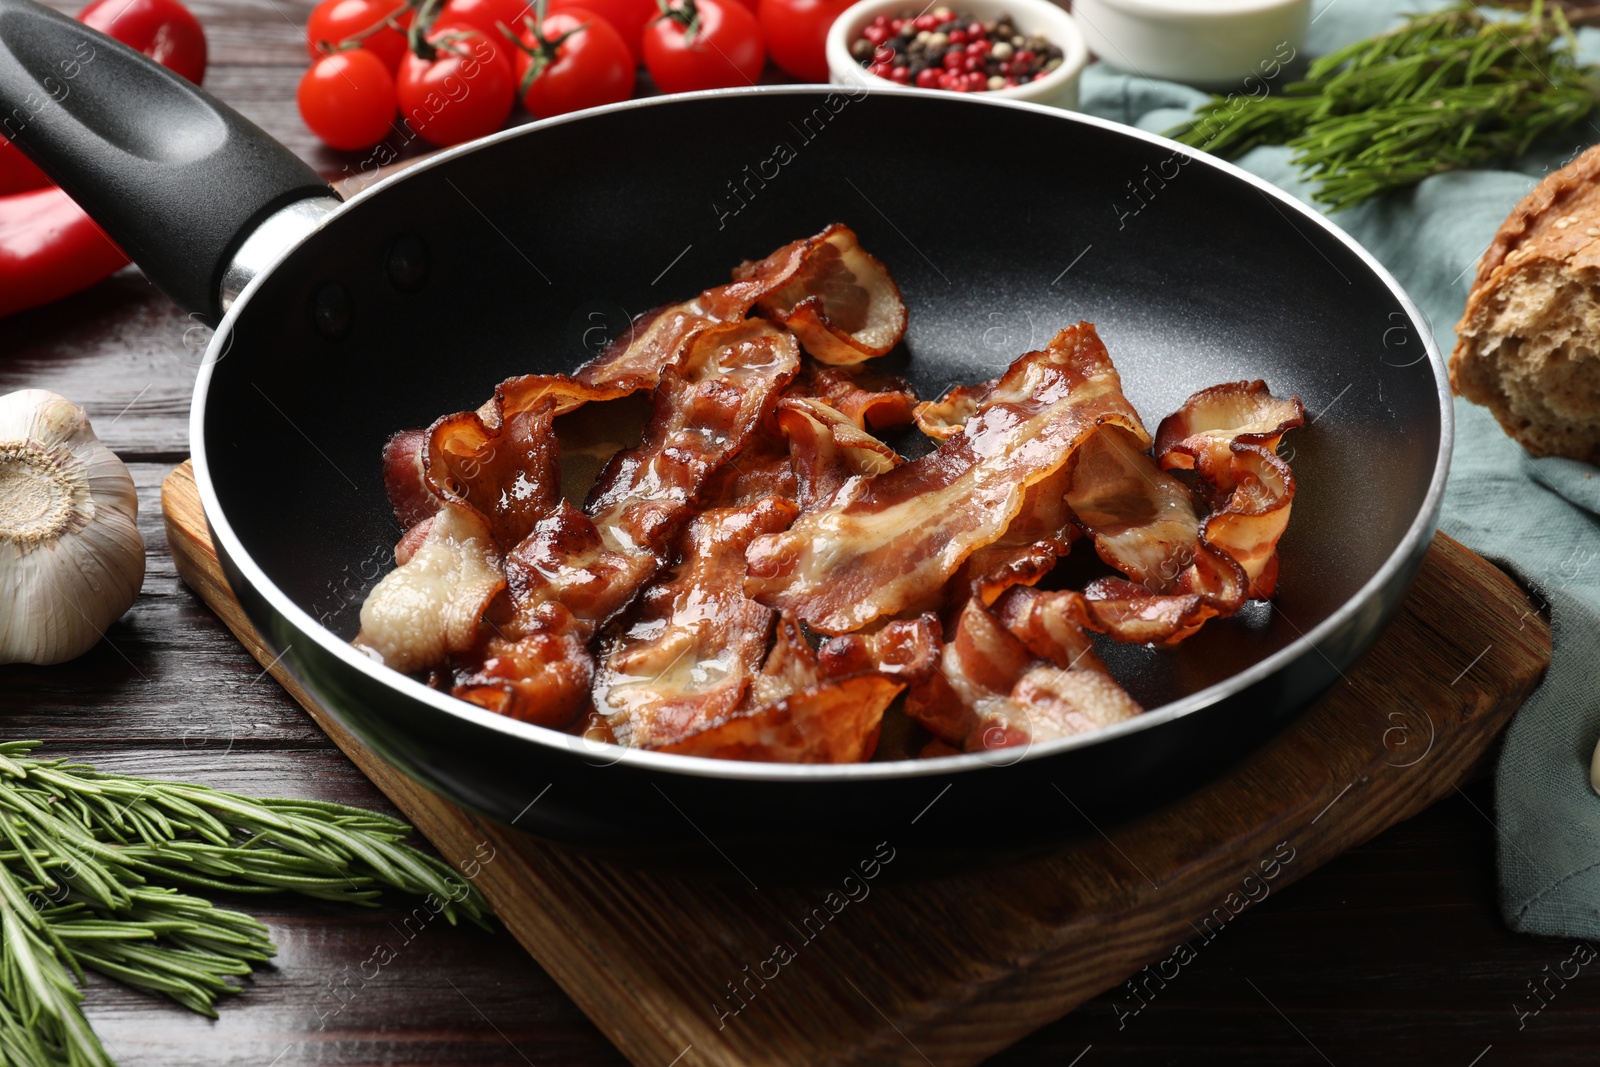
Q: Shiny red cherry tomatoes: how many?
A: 8